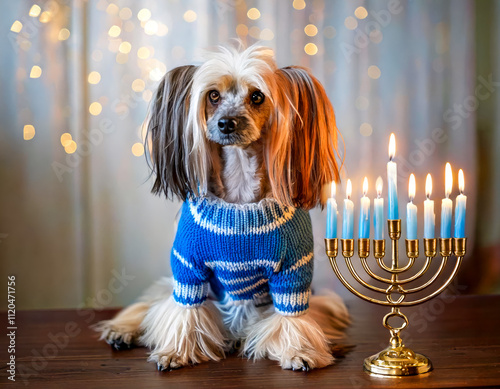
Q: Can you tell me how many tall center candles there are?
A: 1